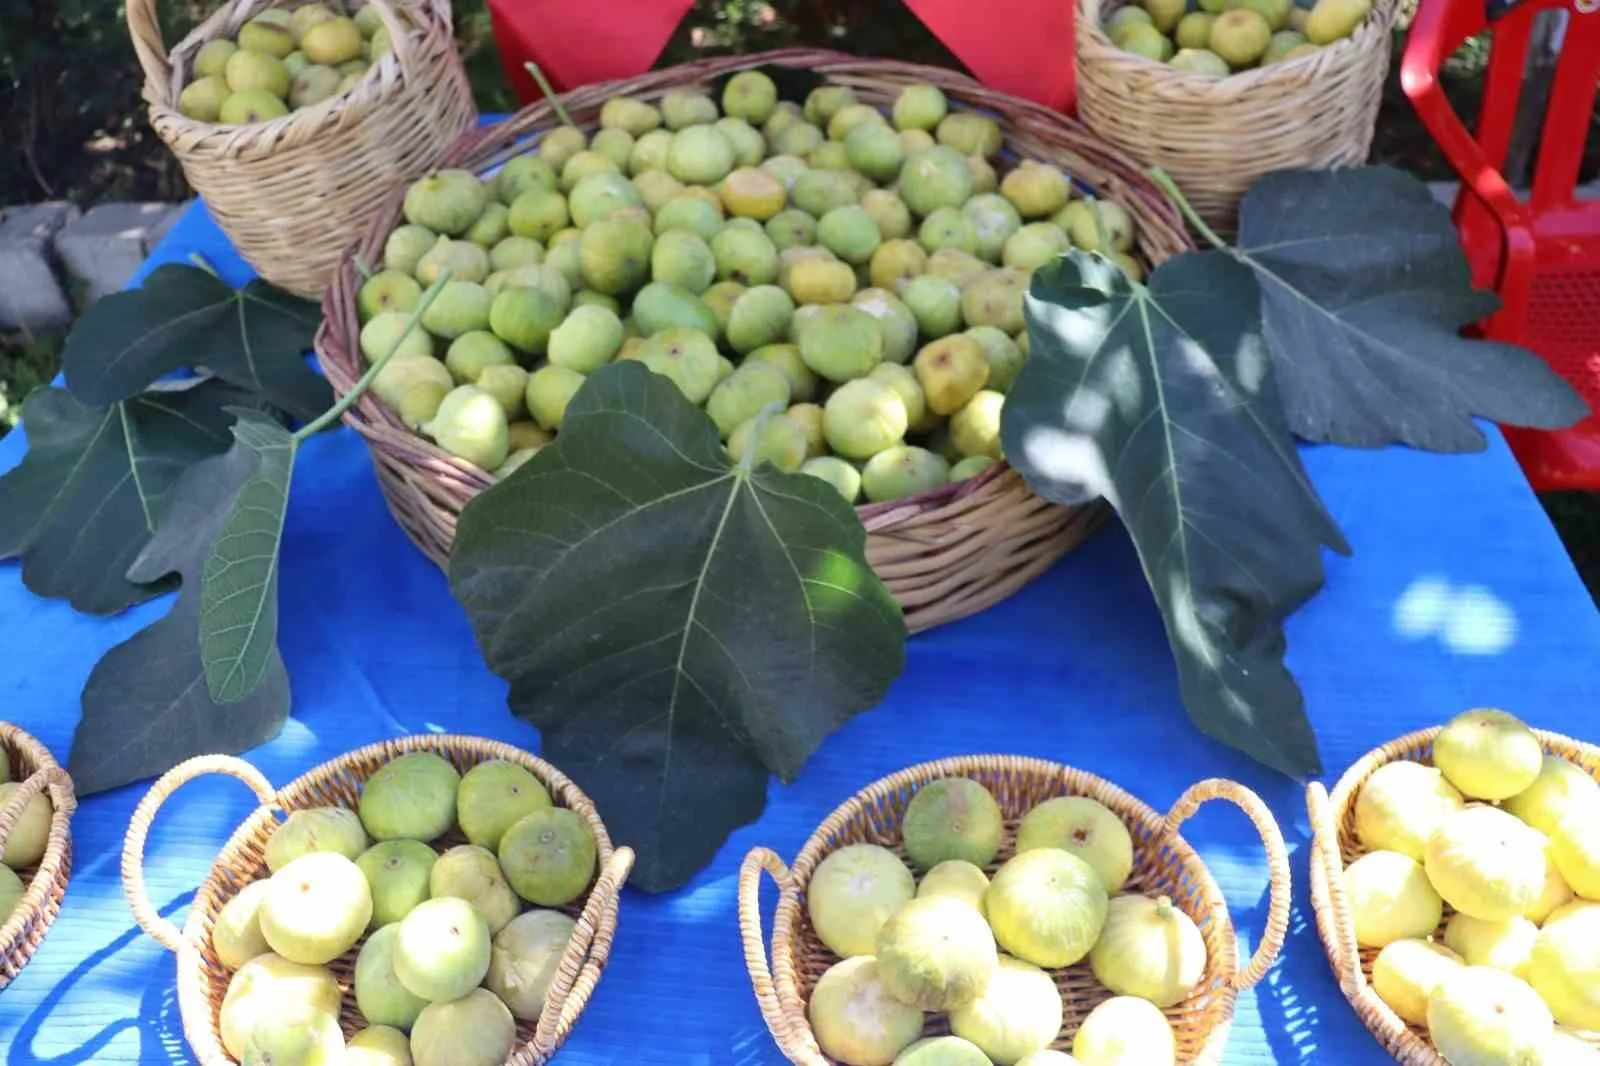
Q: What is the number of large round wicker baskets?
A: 1